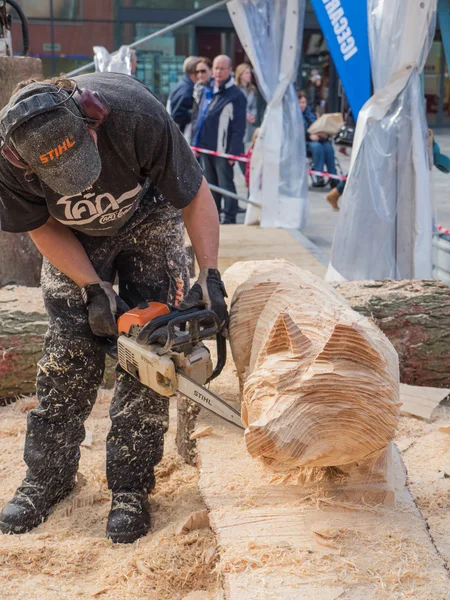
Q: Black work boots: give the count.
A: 2